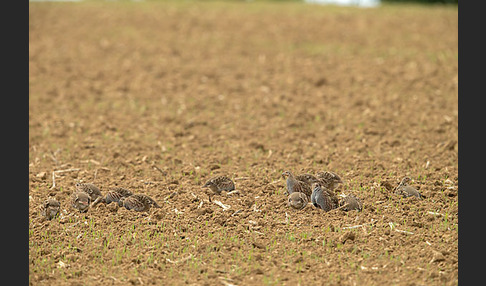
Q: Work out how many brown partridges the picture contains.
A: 13